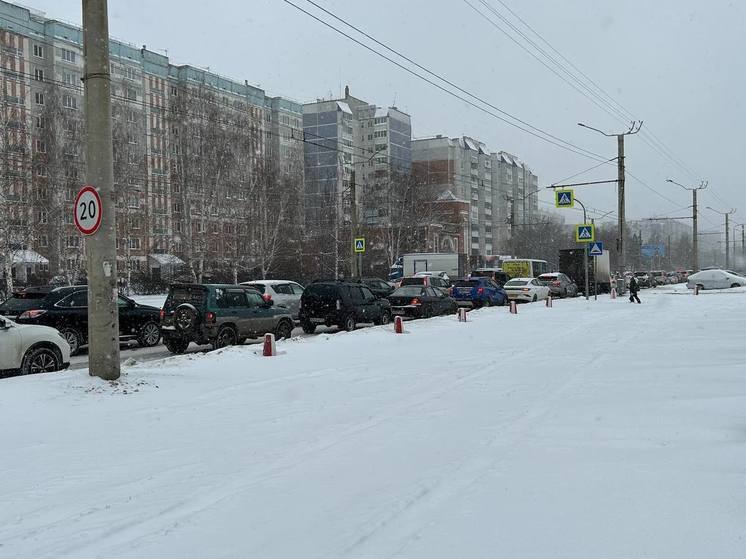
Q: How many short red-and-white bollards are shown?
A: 7